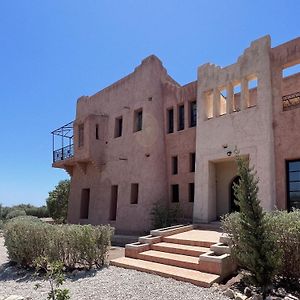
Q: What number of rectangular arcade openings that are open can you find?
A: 4